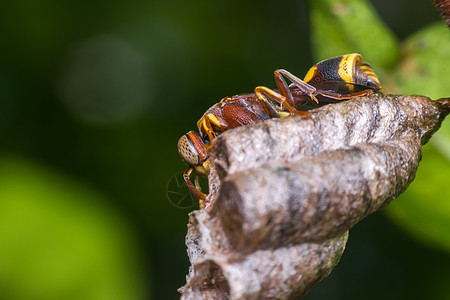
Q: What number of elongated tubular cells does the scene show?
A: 3